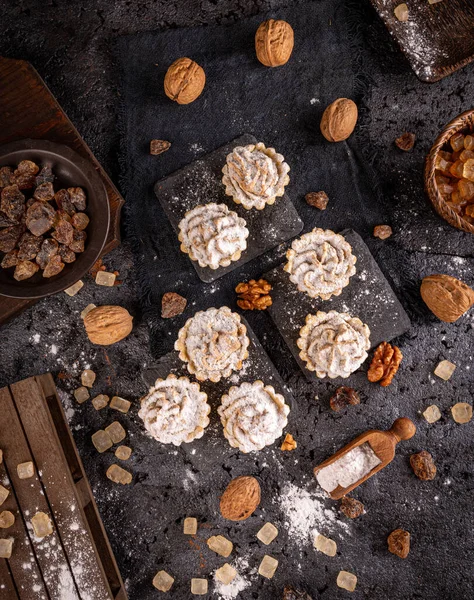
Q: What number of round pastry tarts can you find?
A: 7